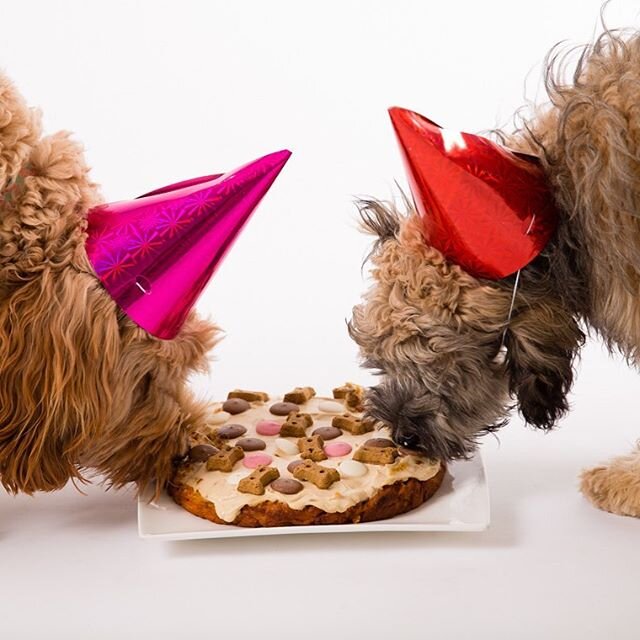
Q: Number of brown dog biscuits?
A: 10